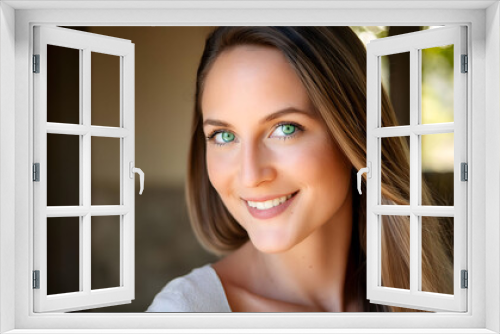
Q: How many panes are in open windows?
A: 12